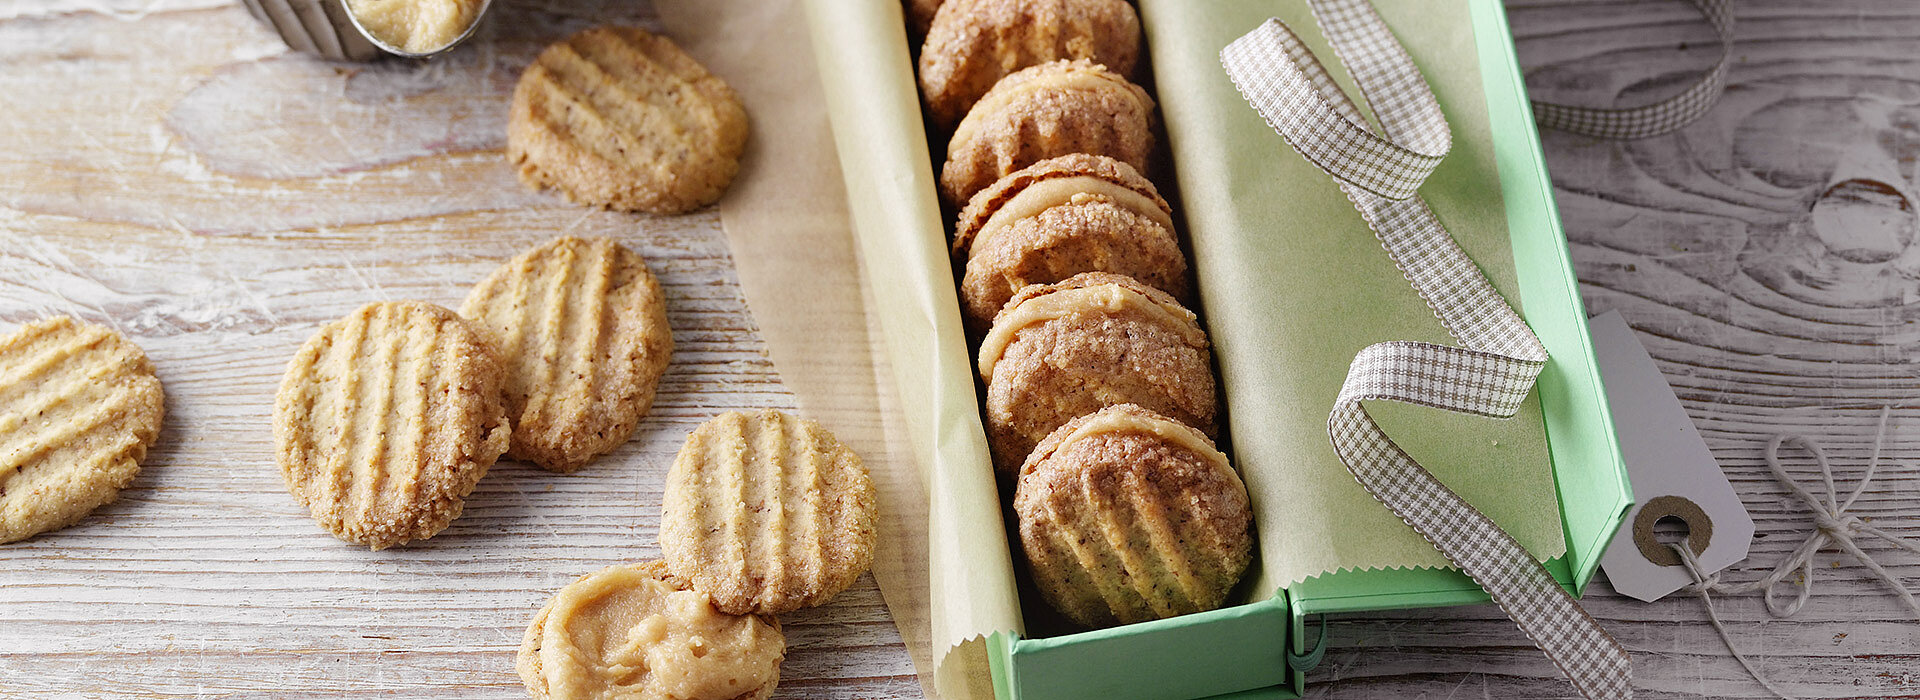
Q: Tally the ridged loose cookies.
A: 5